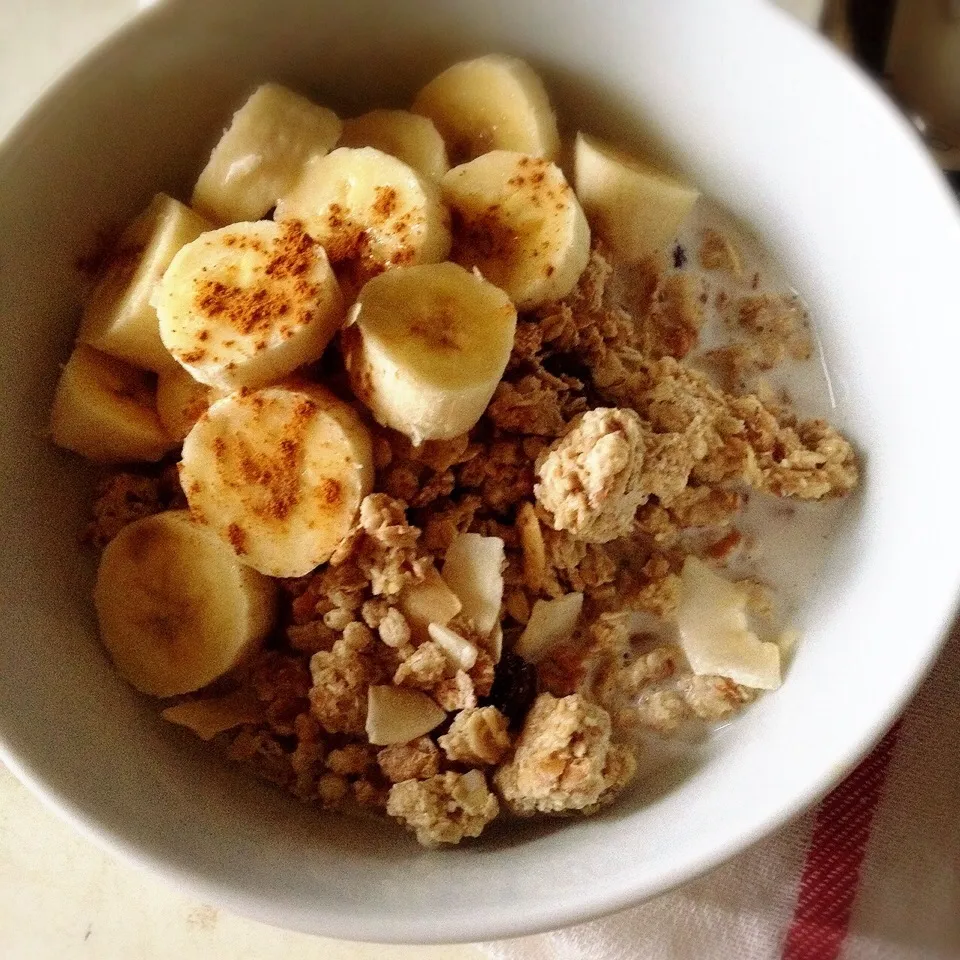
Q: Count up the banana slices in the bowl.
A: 13